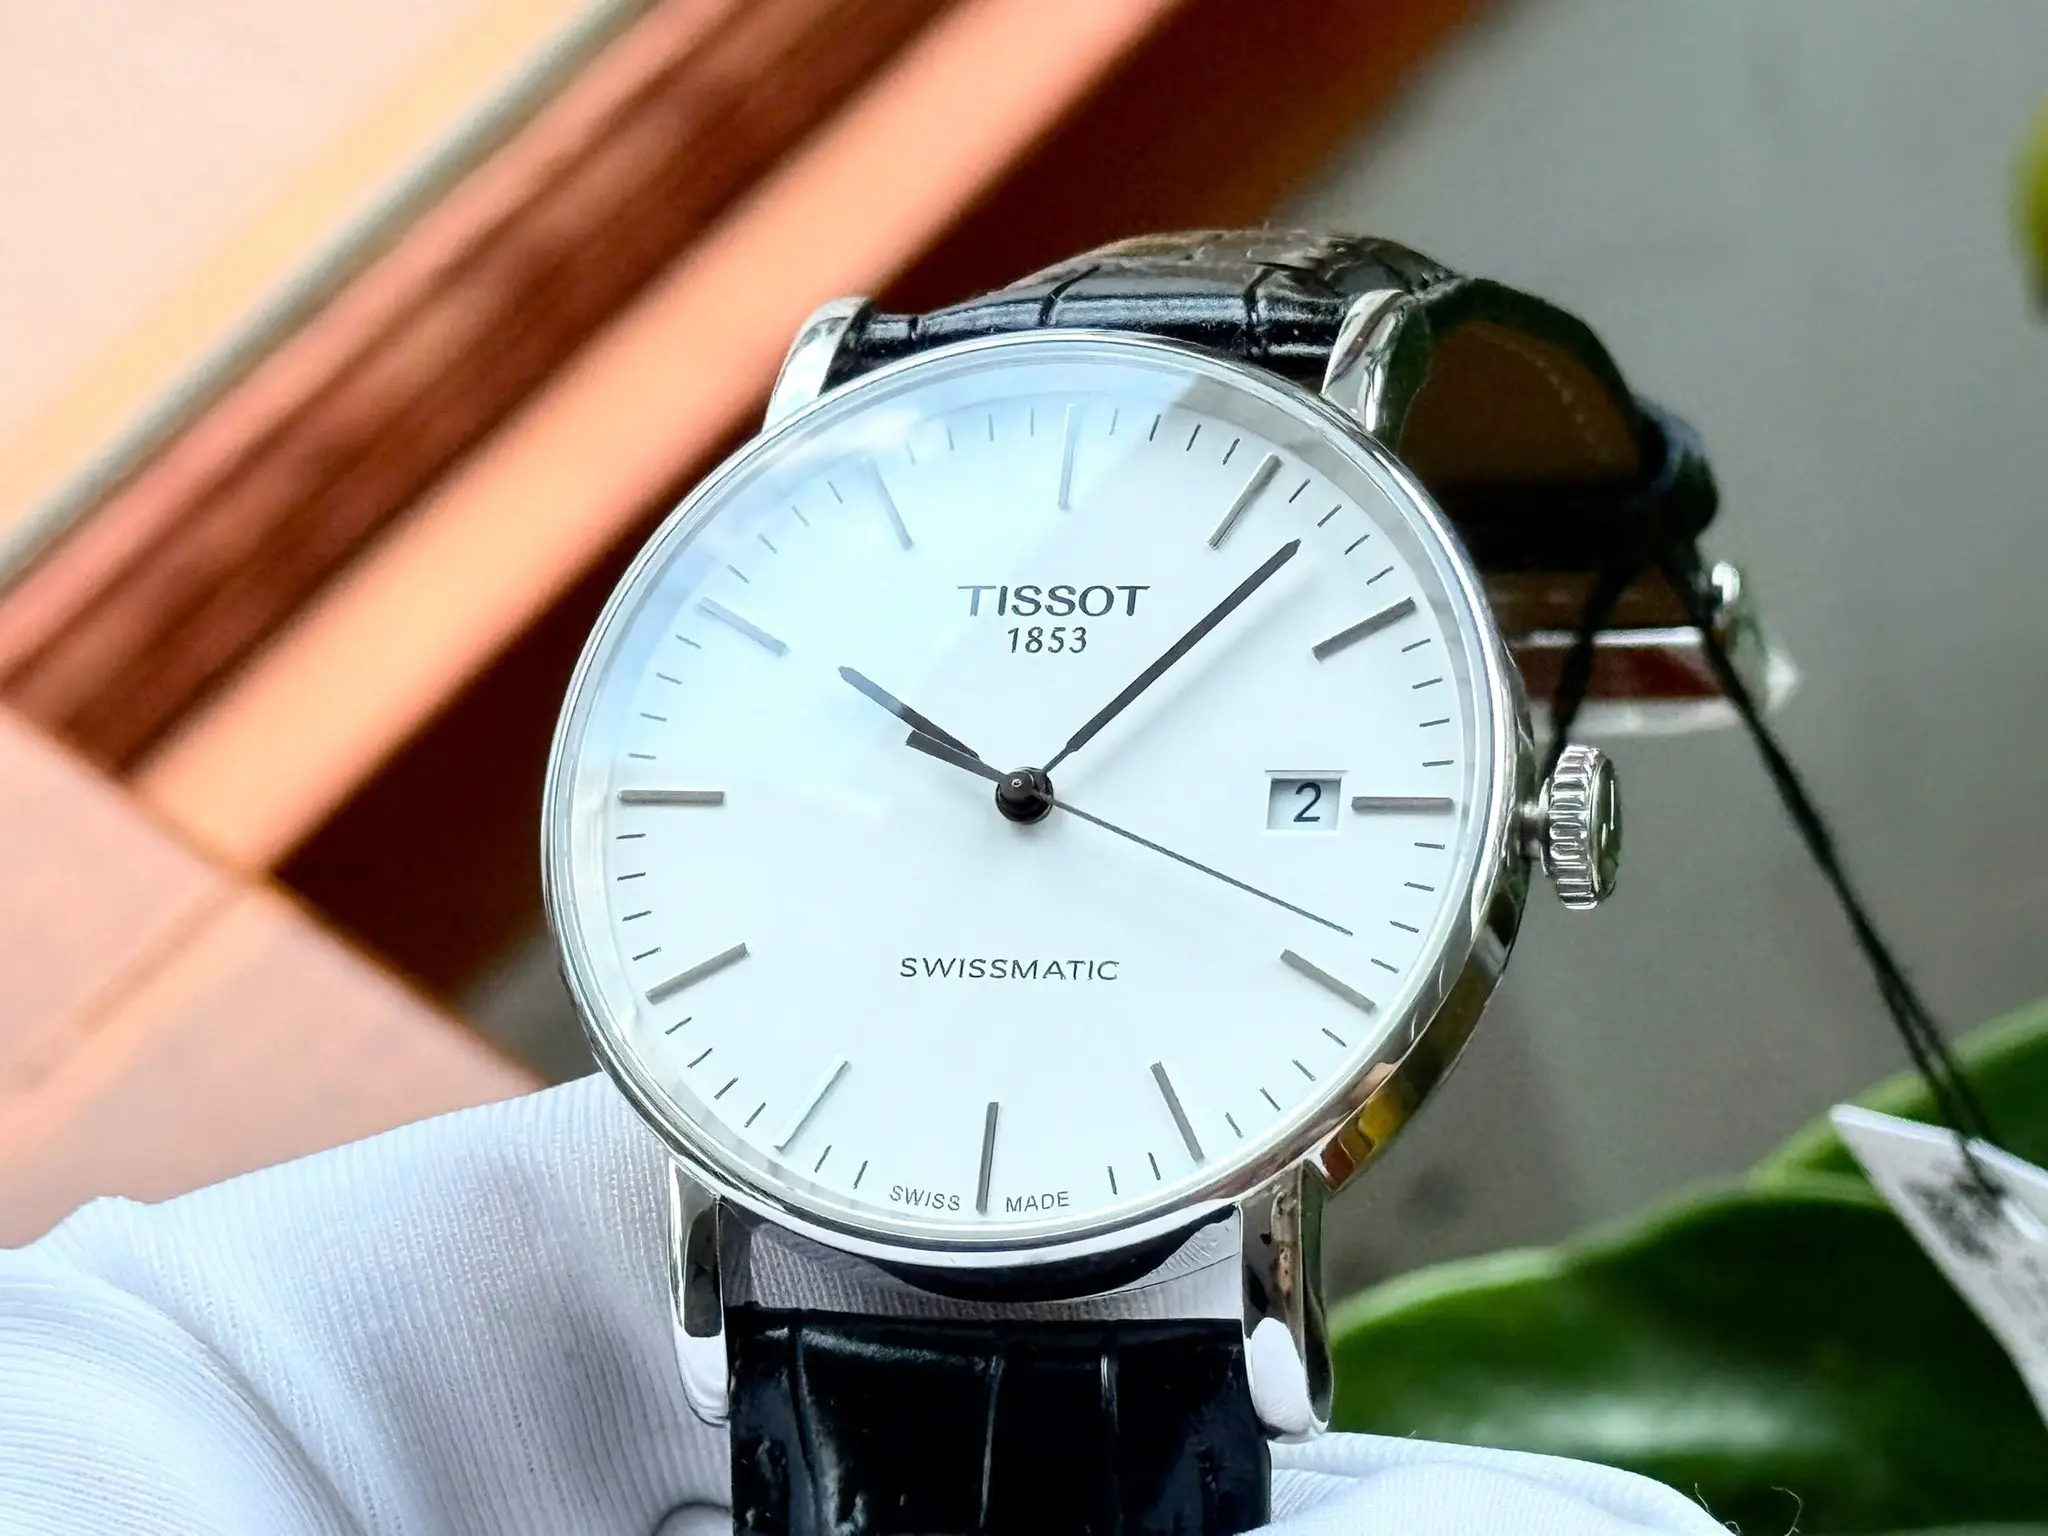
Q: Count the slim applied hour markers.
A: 12